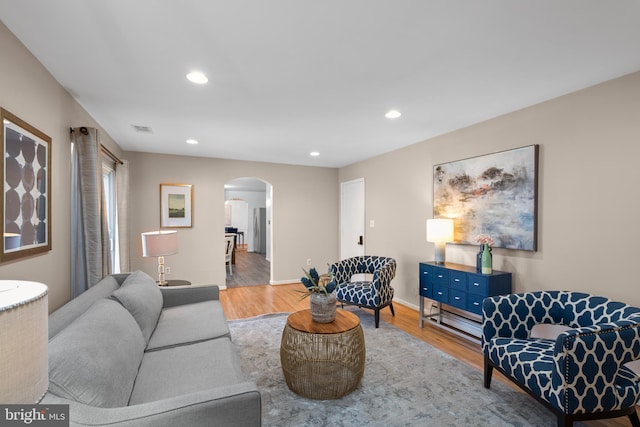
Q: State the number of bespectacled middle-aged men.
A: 0